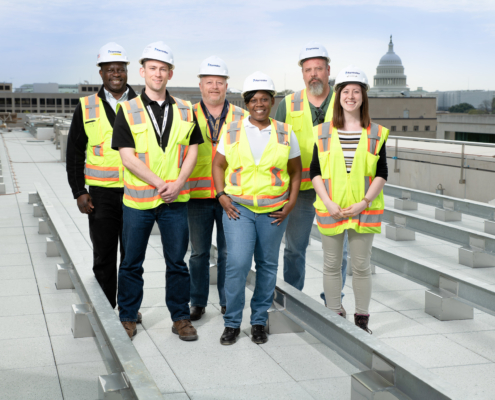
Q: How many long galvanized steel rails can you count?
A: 5